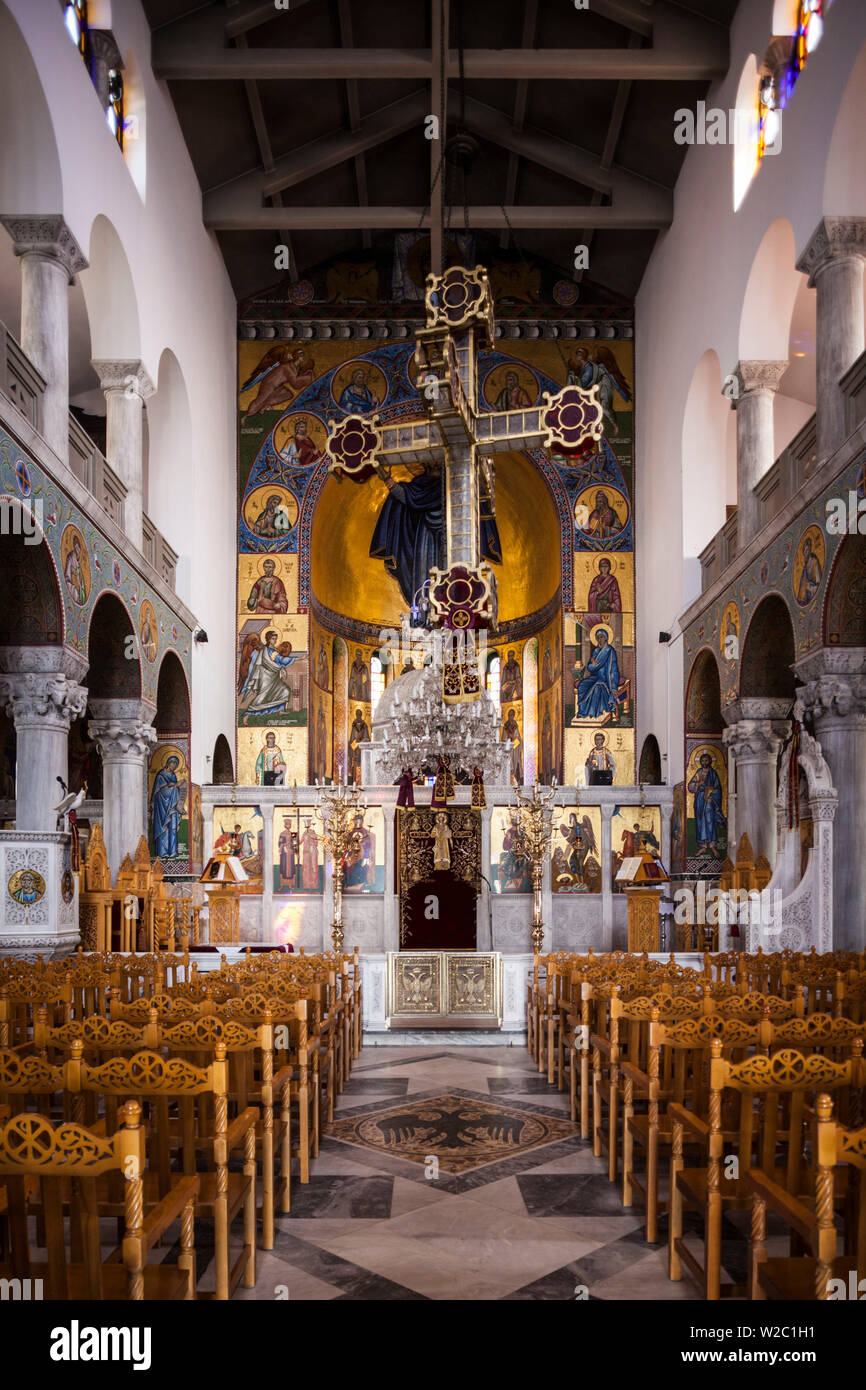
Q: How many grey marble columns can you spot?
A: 8